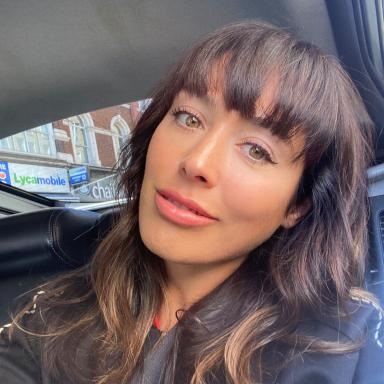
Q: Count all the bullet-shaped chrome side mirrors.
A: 0